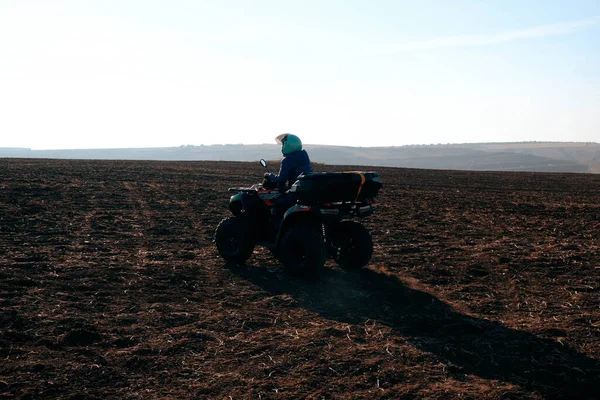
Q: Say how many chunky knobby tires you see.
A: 3